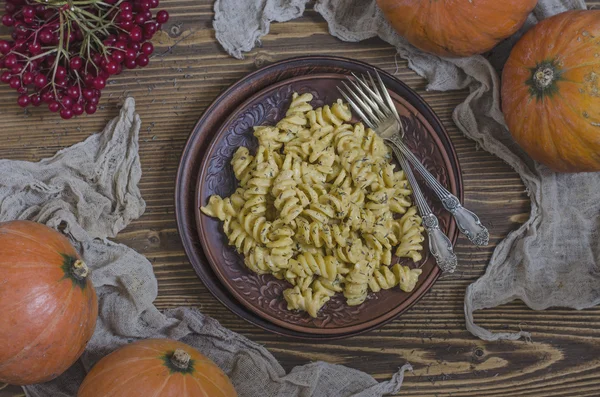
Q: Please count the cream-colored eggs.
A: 0